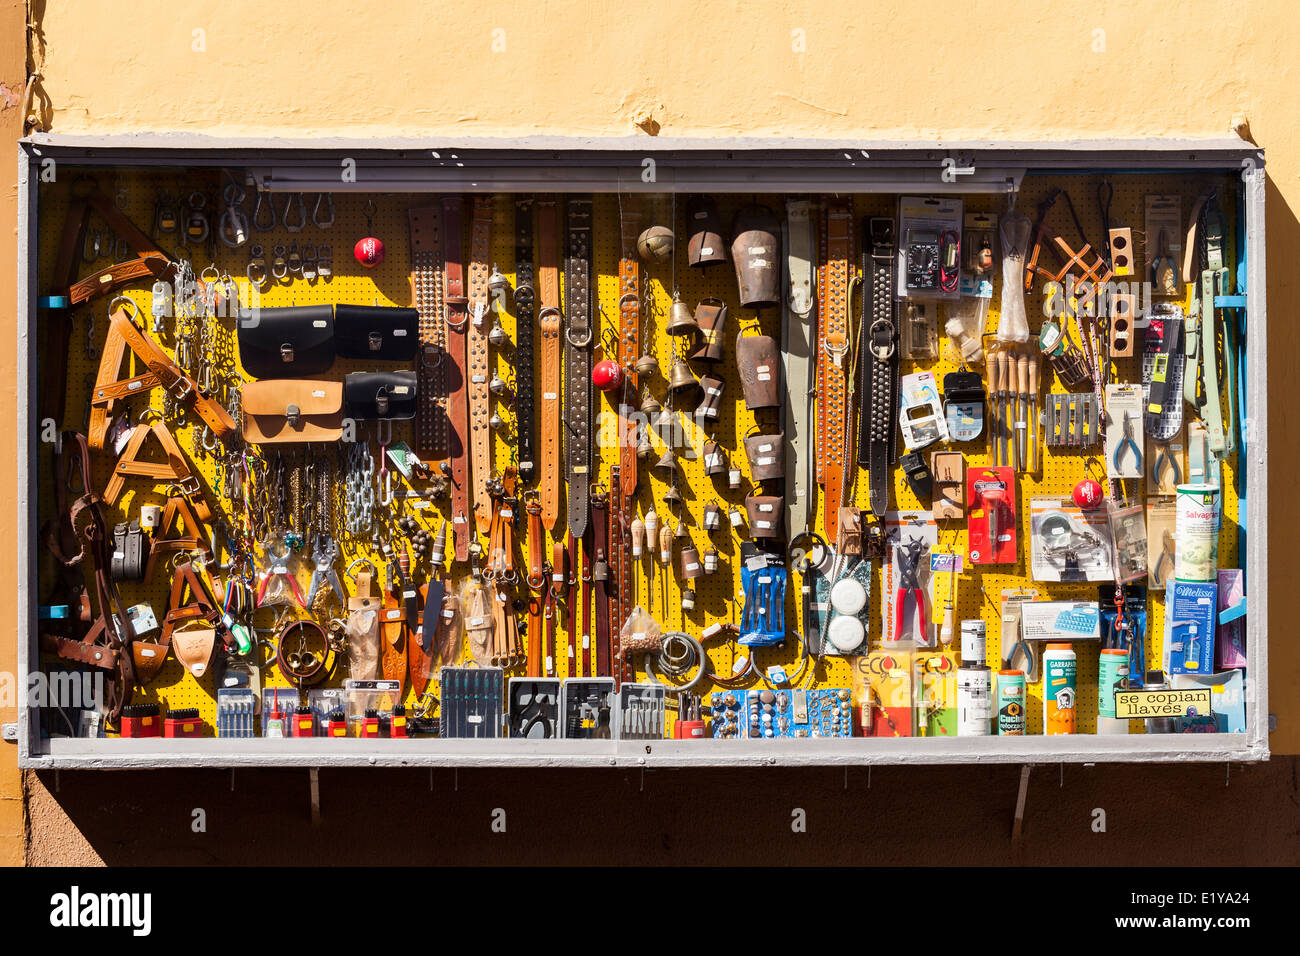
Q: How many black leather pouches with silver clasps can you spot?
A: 3